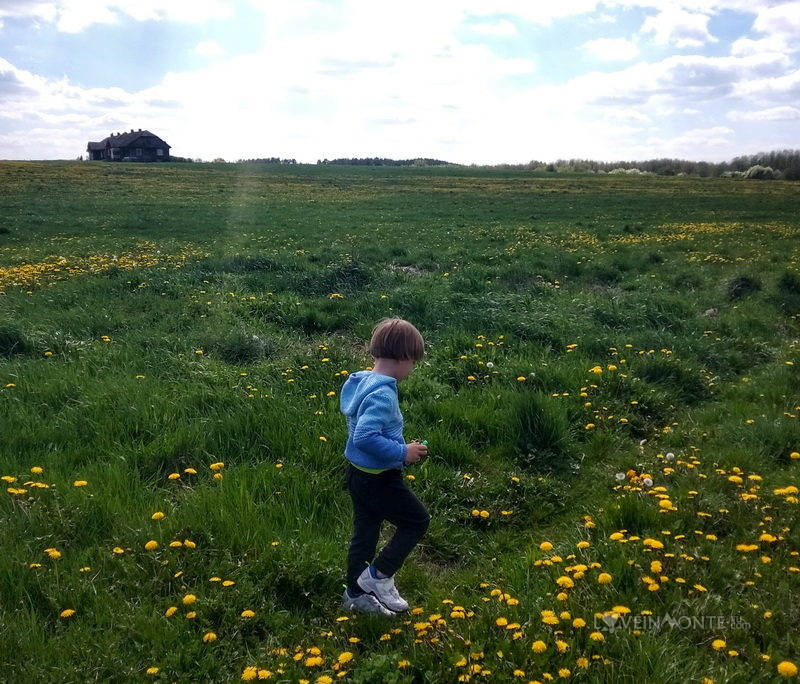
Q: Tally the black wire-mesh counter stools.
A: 0